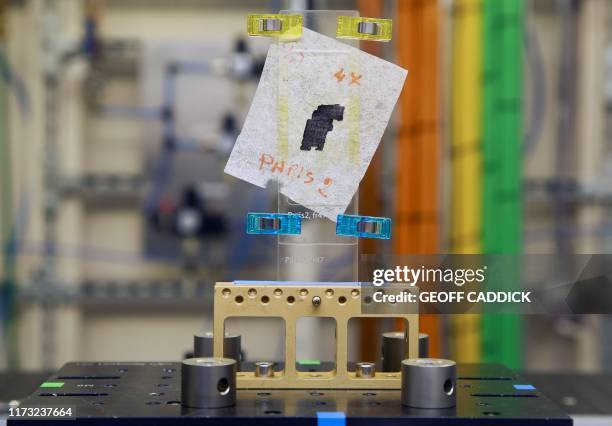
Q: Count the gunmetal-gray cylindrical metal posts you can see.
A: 4